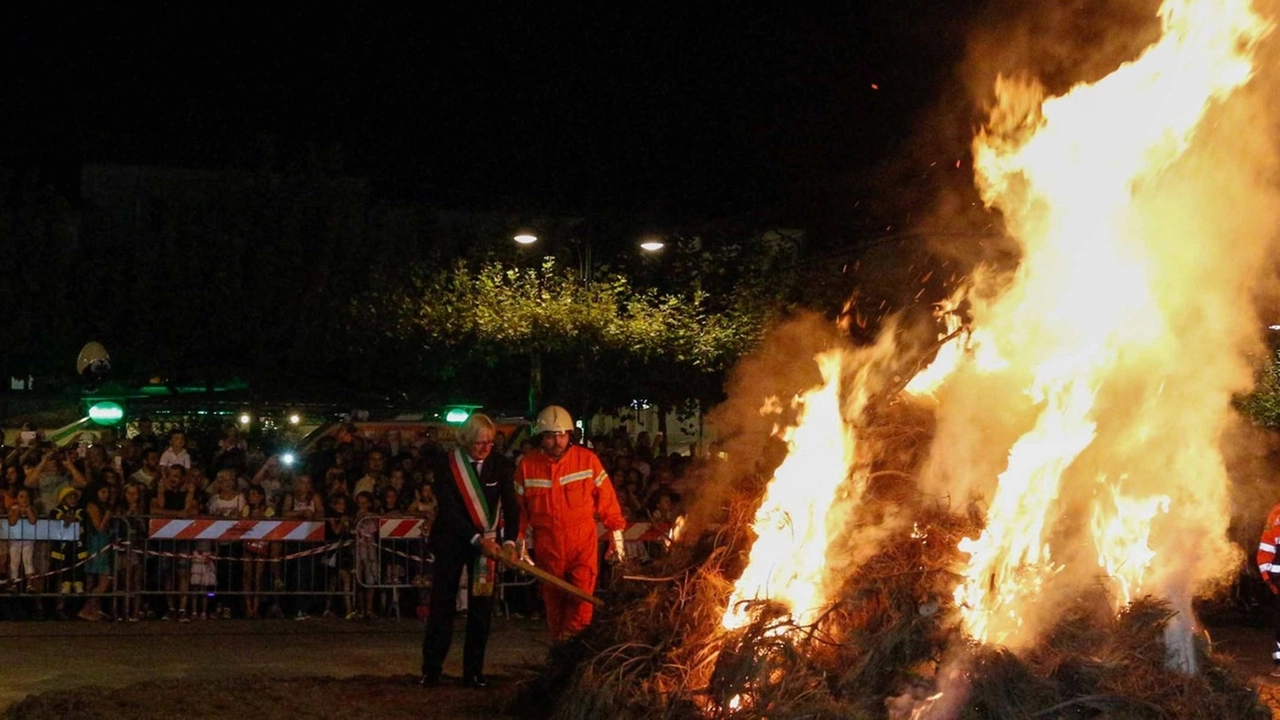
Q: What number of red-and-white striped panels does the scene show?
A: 3